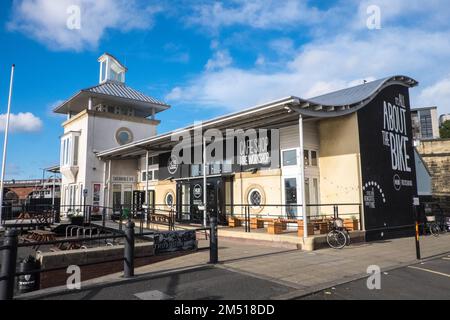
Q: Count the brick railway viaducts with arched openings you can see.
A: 1